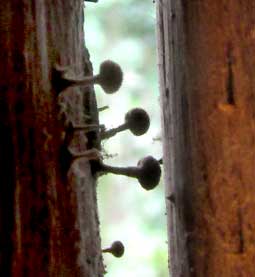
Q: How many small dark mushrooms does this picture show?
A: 4